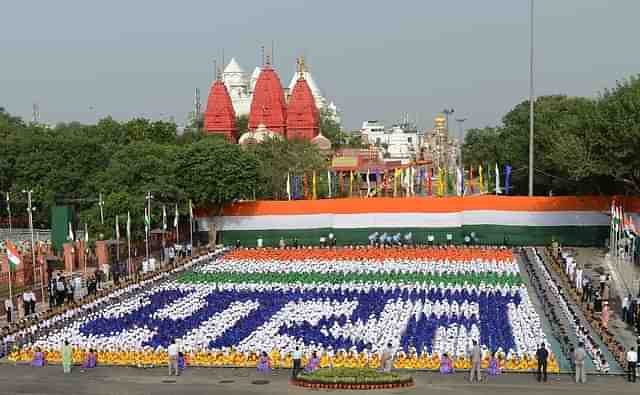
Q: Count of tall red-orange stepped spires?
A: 3